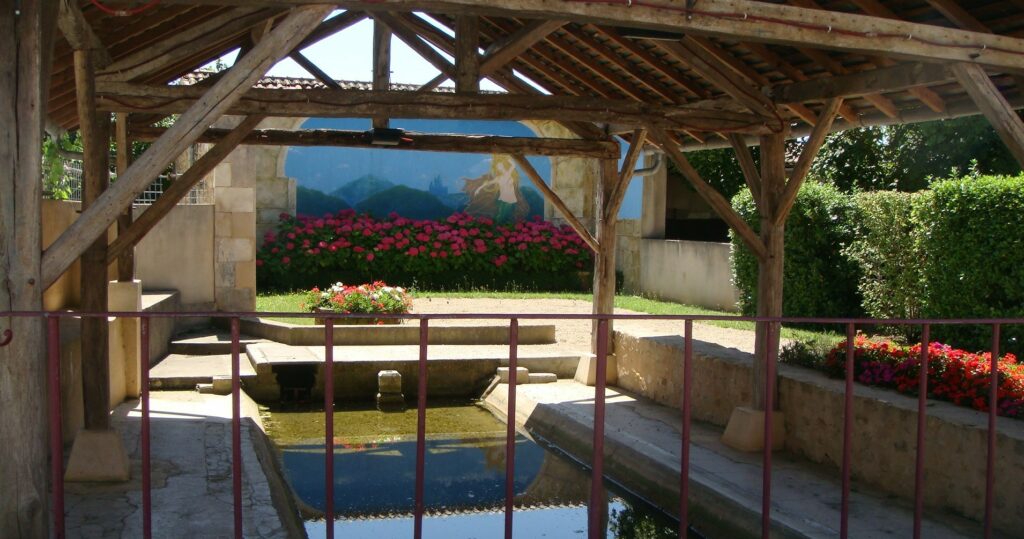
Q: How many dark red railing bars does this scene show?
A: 12